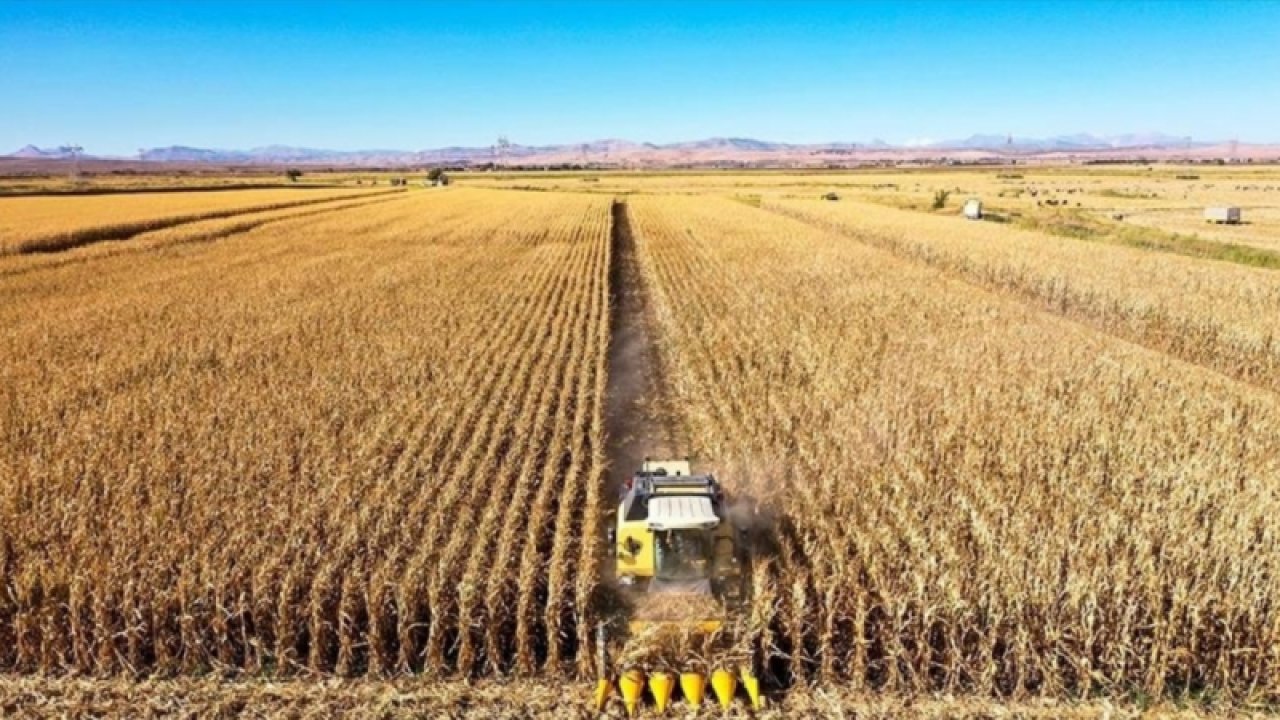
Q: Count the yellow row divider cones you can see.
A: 6